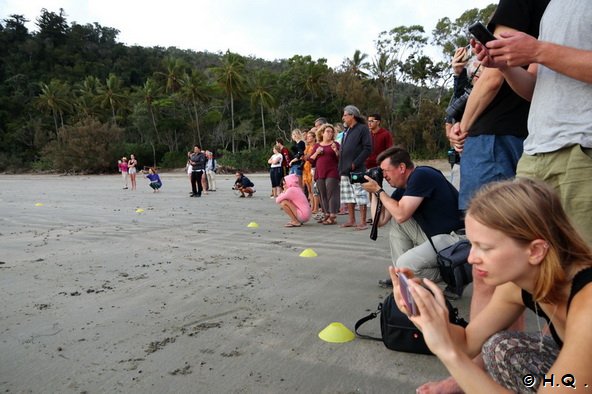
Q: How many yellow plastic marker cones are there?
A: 5